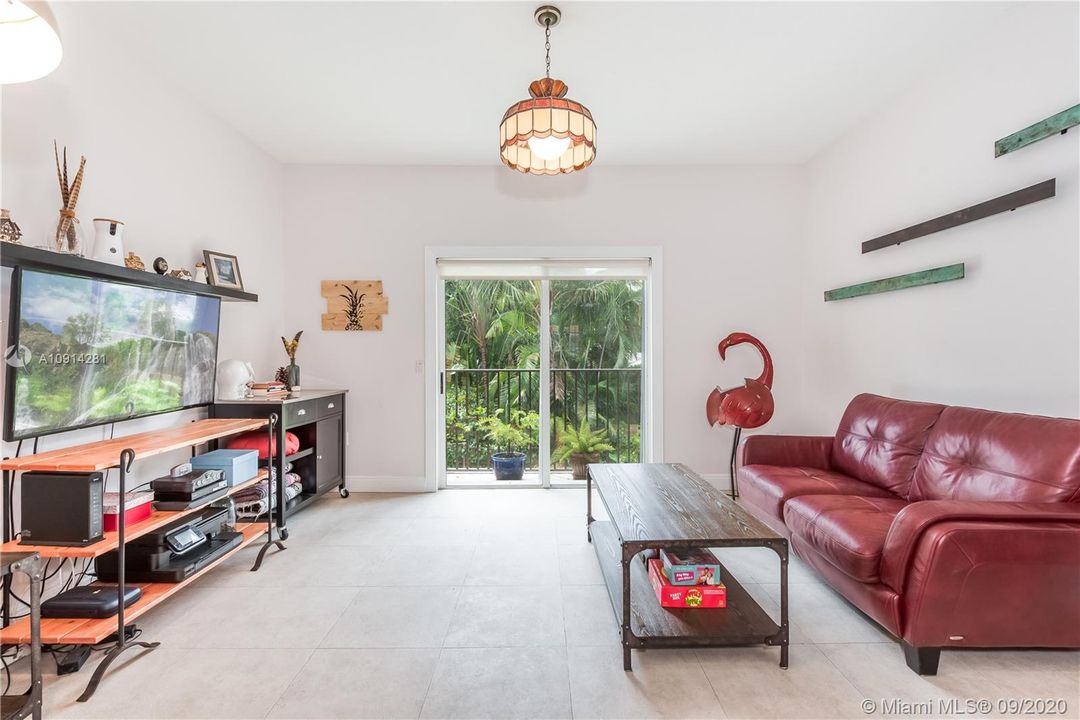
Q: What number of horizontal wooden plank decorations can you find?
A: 3